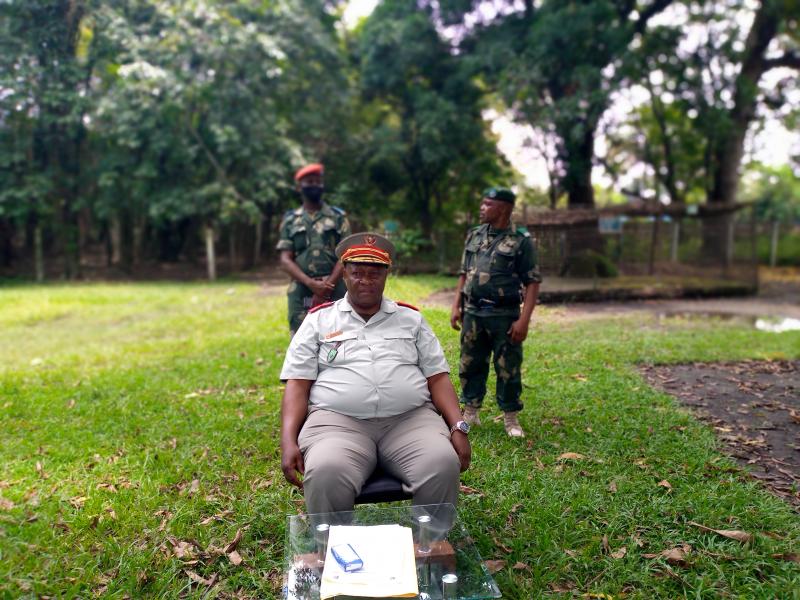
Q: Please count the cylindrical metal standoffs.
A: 3